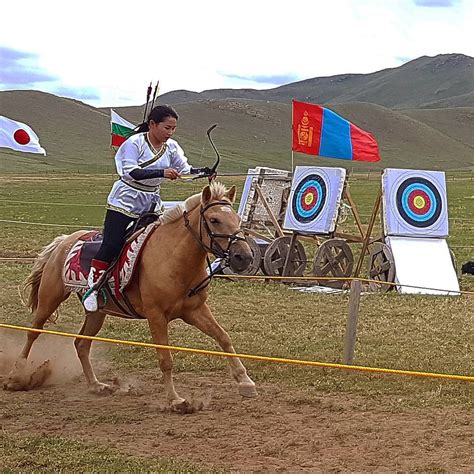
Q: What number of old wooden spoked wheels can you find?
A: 4